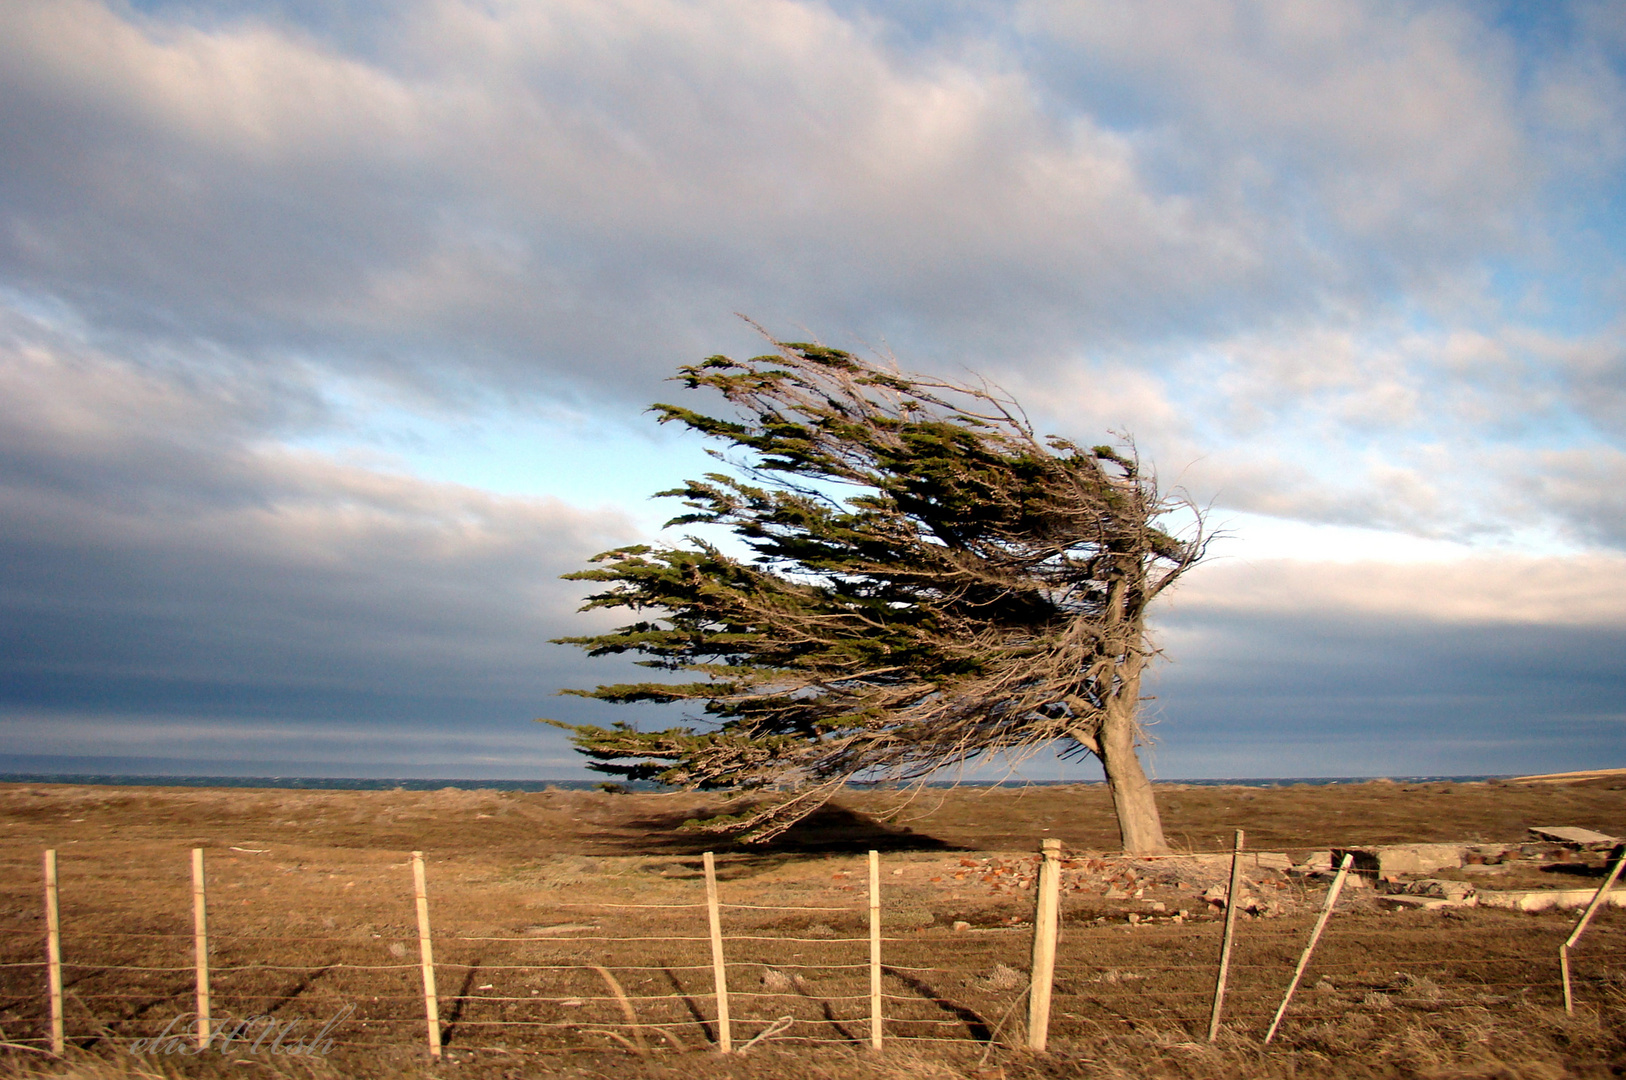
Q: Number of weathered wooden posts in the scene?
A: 9